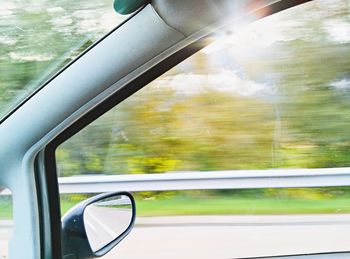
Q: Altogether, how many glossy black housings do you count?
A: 1